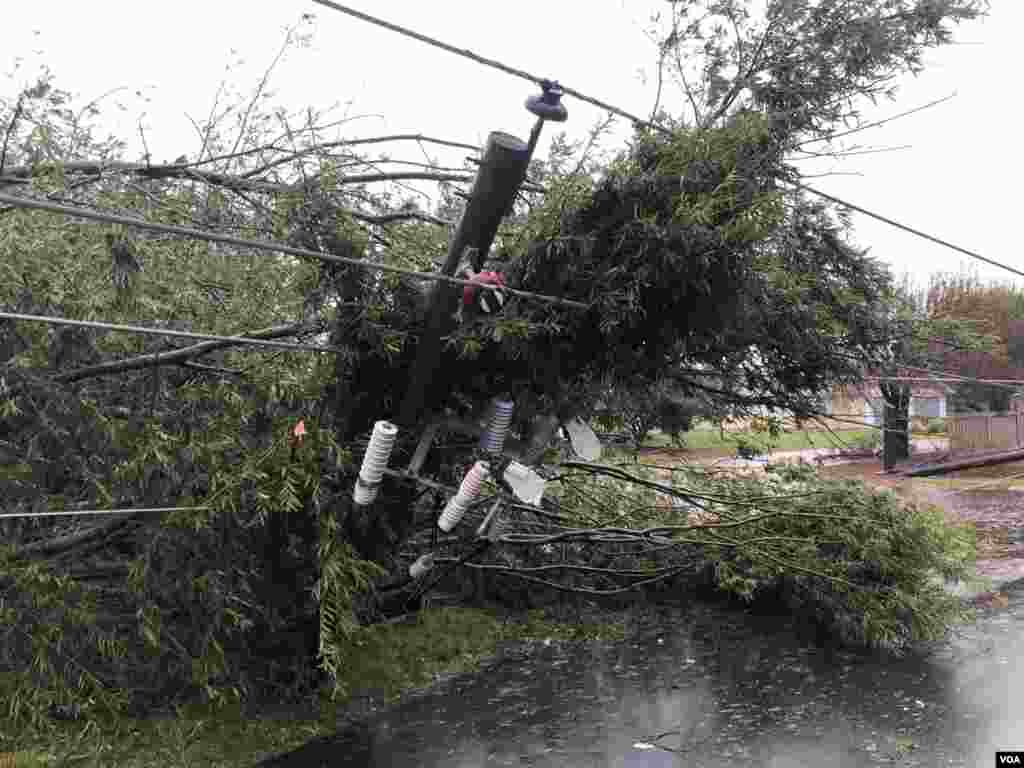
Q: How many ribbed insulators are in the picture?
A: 3